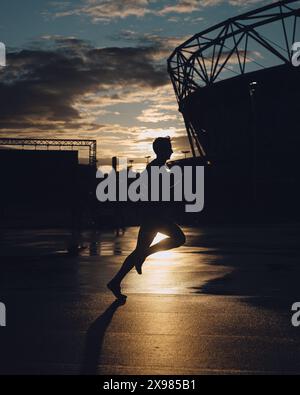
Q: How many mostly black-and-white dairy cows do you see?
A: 0